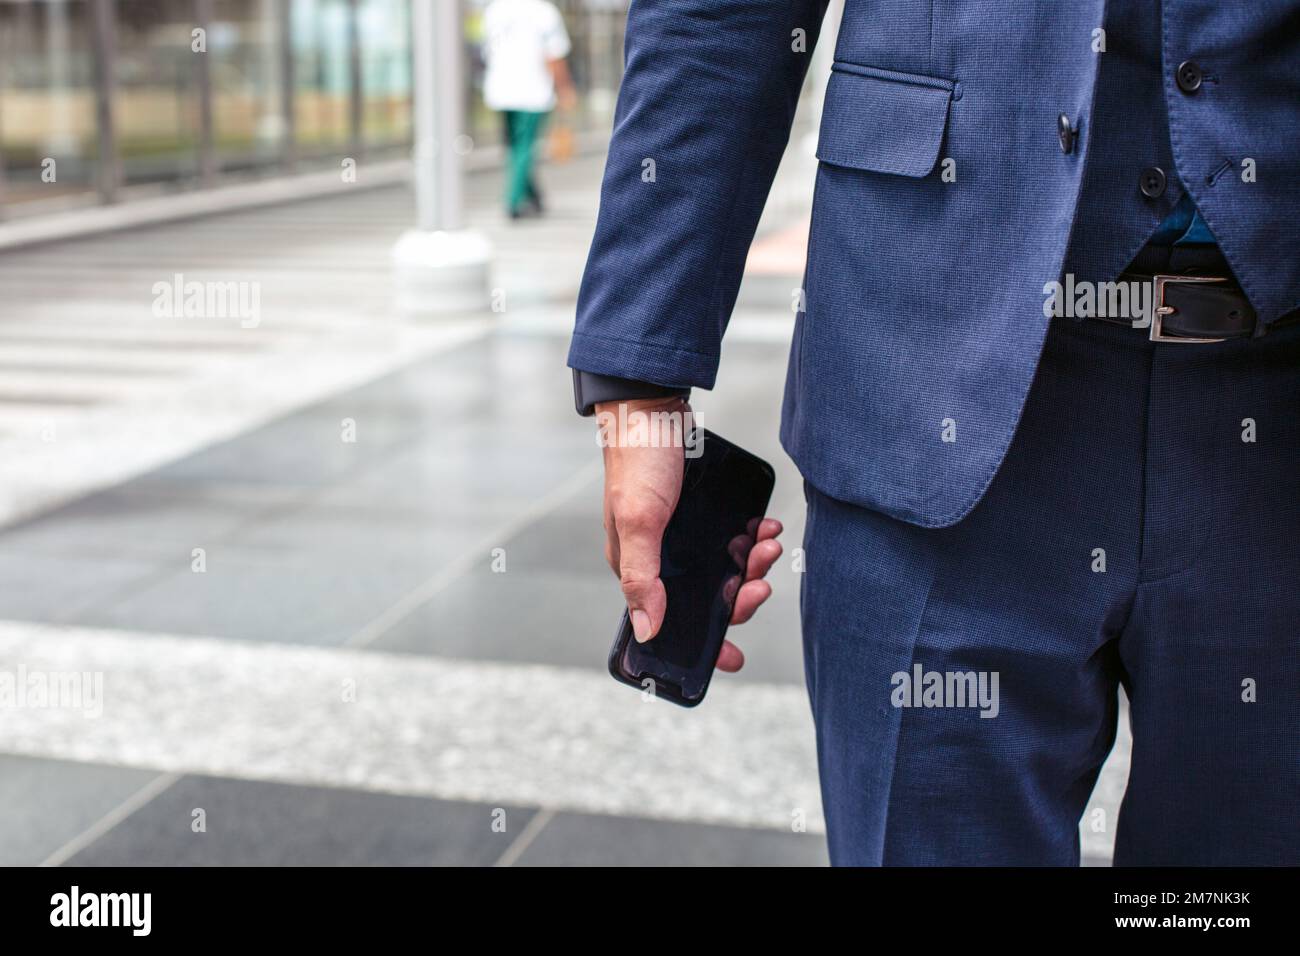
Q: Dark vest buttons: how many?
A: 2